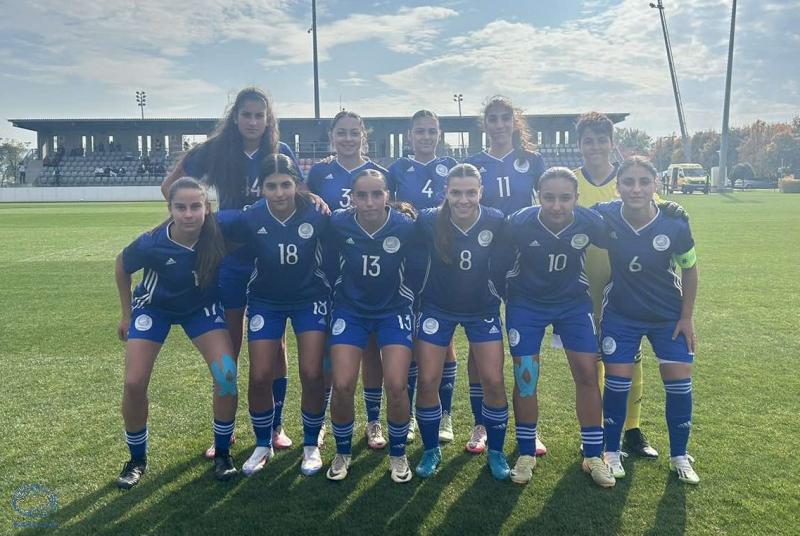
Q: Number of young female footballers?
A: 11